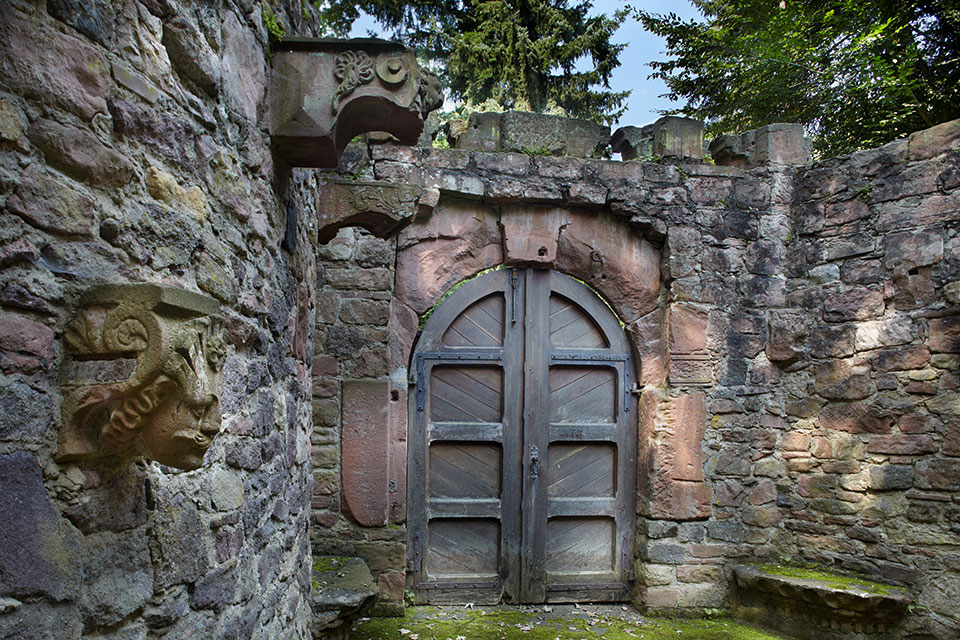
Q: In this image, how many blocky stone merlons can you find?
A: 3